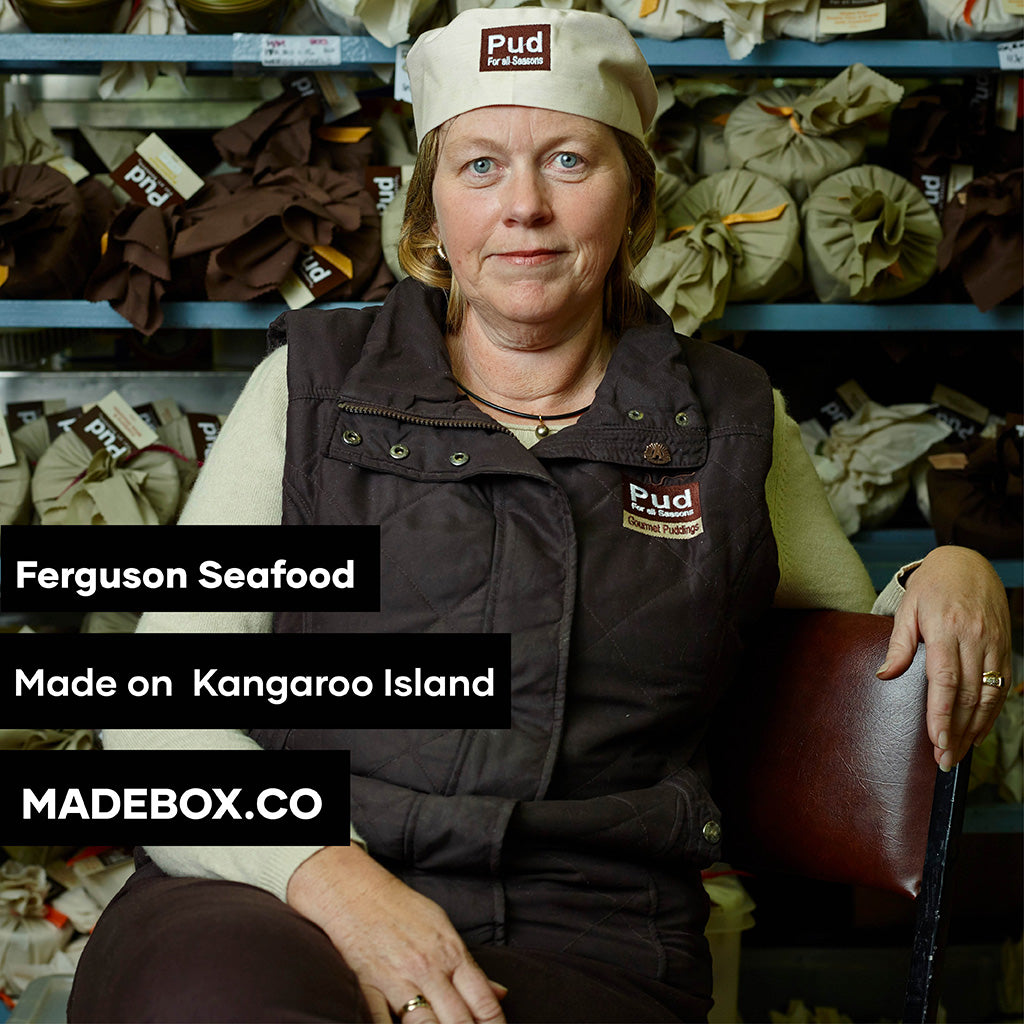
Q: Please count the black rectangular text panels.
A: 3